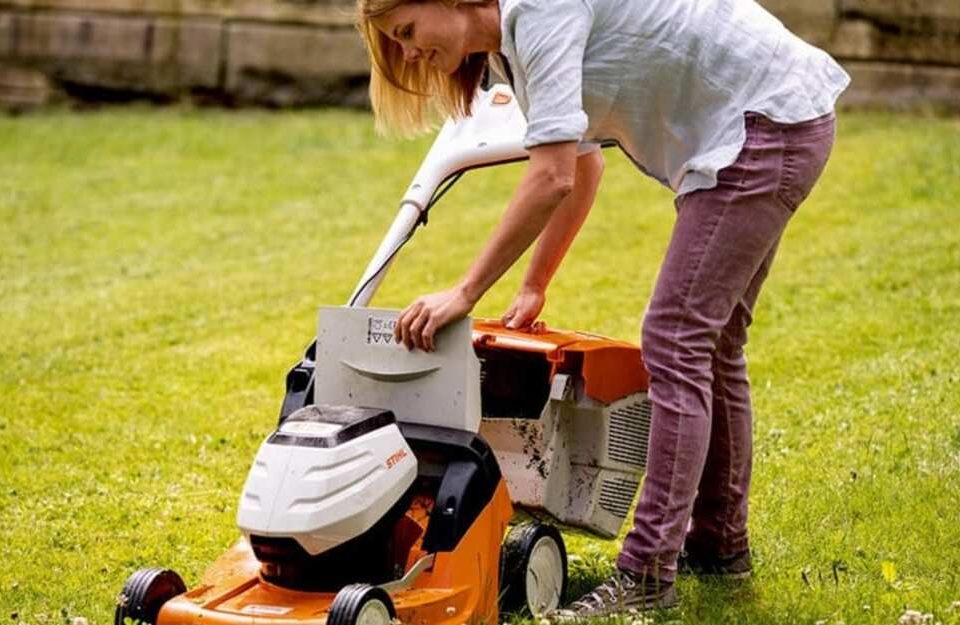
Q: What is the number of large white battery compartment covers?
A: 1